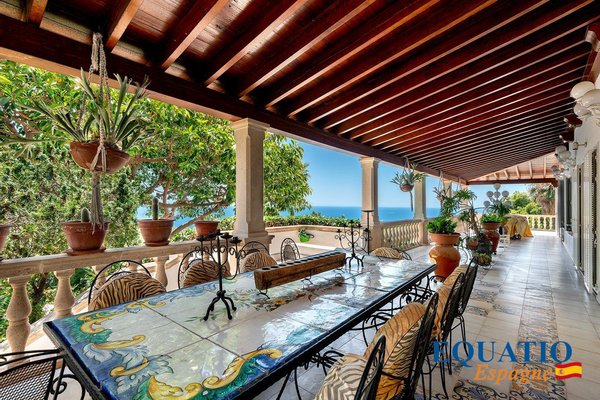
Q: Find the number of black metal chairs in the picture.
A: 10